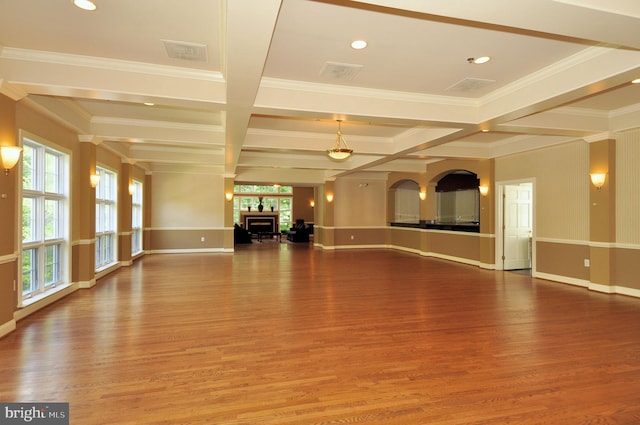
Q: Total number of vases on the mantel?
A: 3